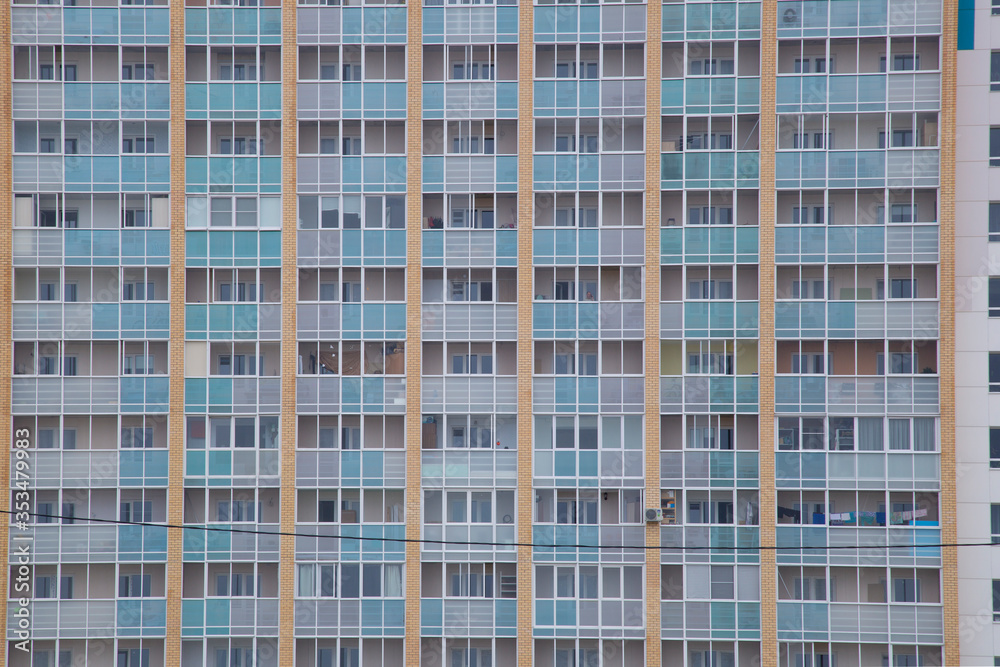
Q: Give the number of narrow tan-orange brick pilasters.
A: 8